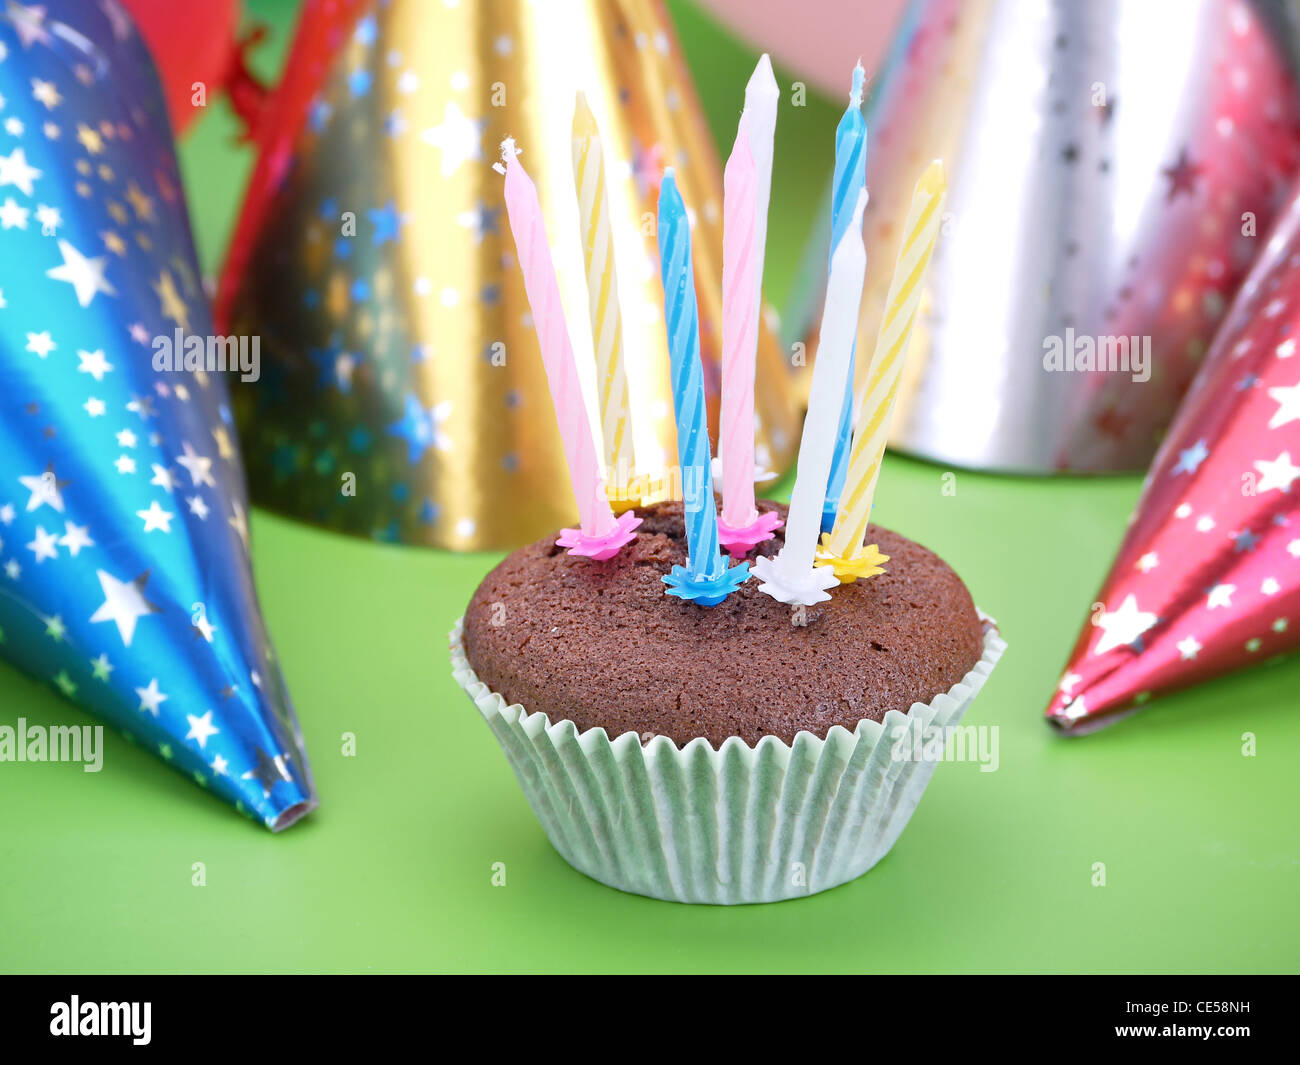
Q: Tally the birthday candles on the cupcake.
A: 8